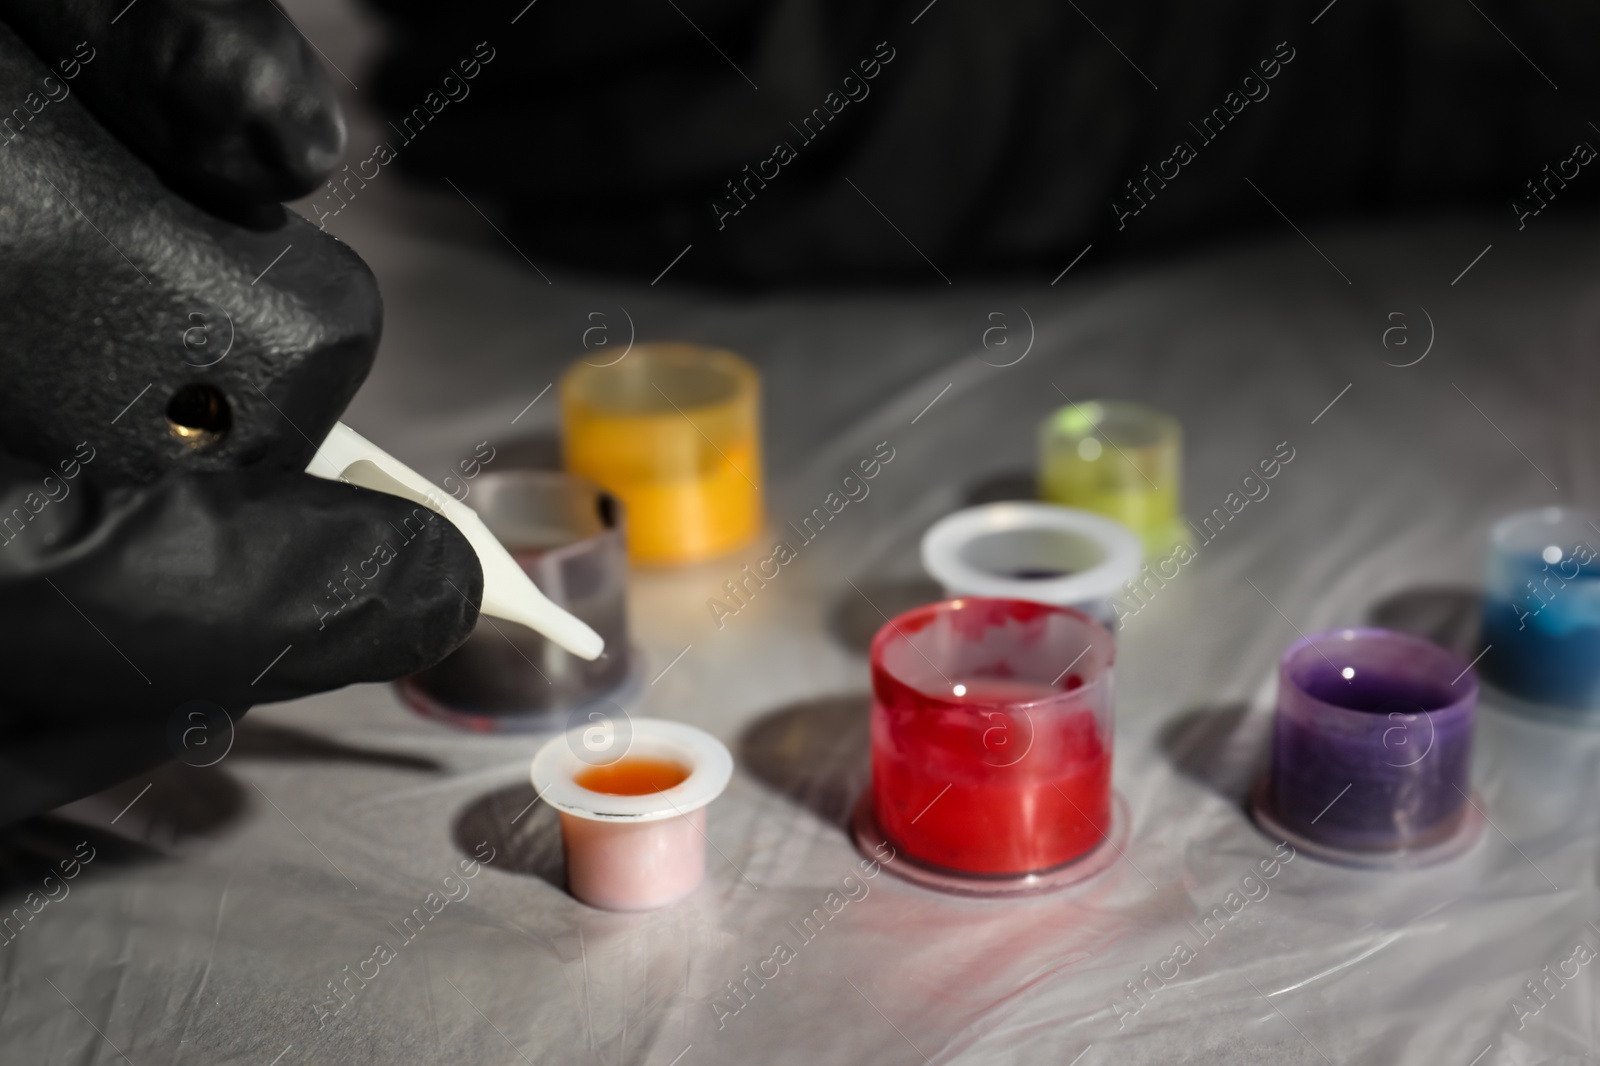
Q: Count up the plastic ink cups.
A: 8